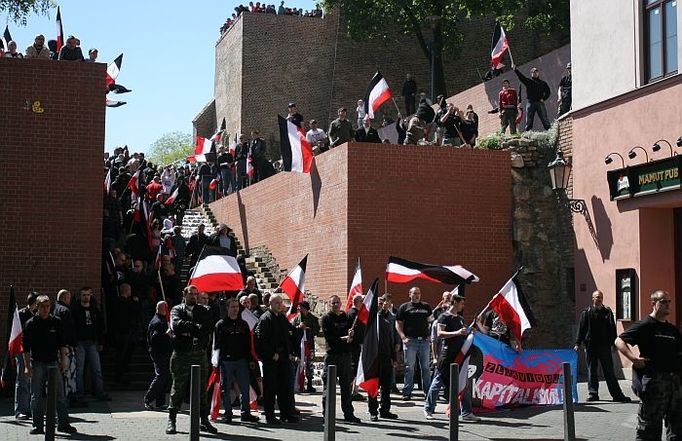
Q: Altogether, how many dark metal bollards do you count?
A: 5